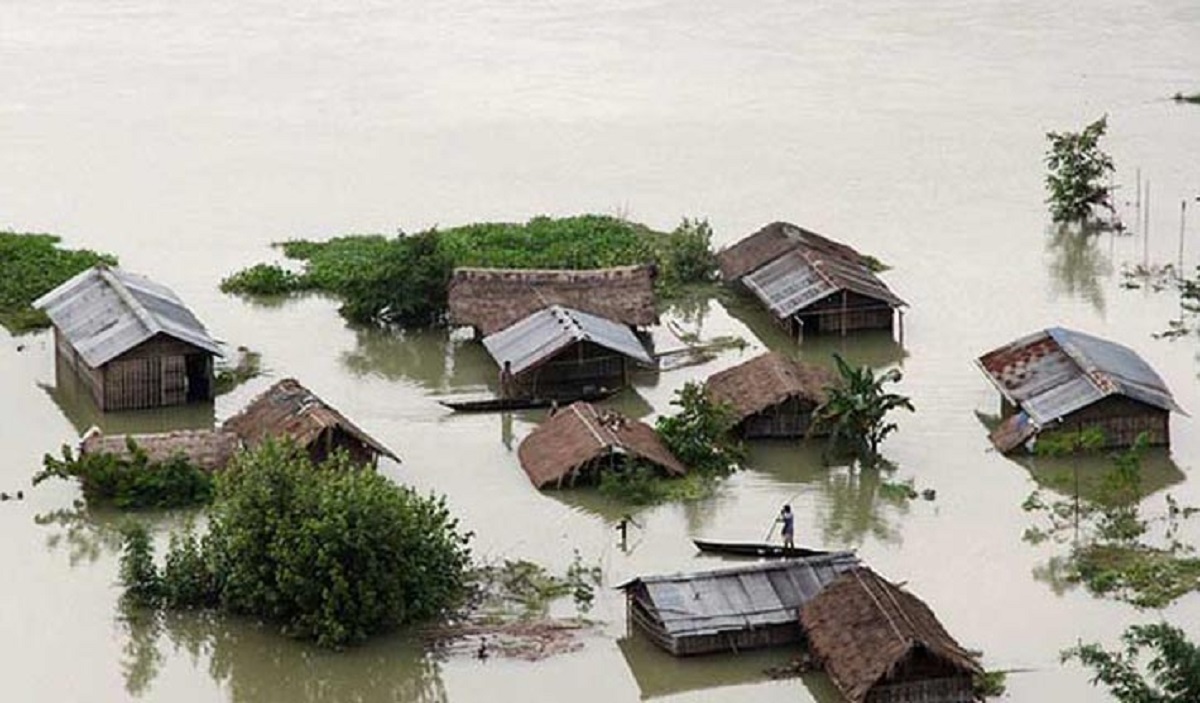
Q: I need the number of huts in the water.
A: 12